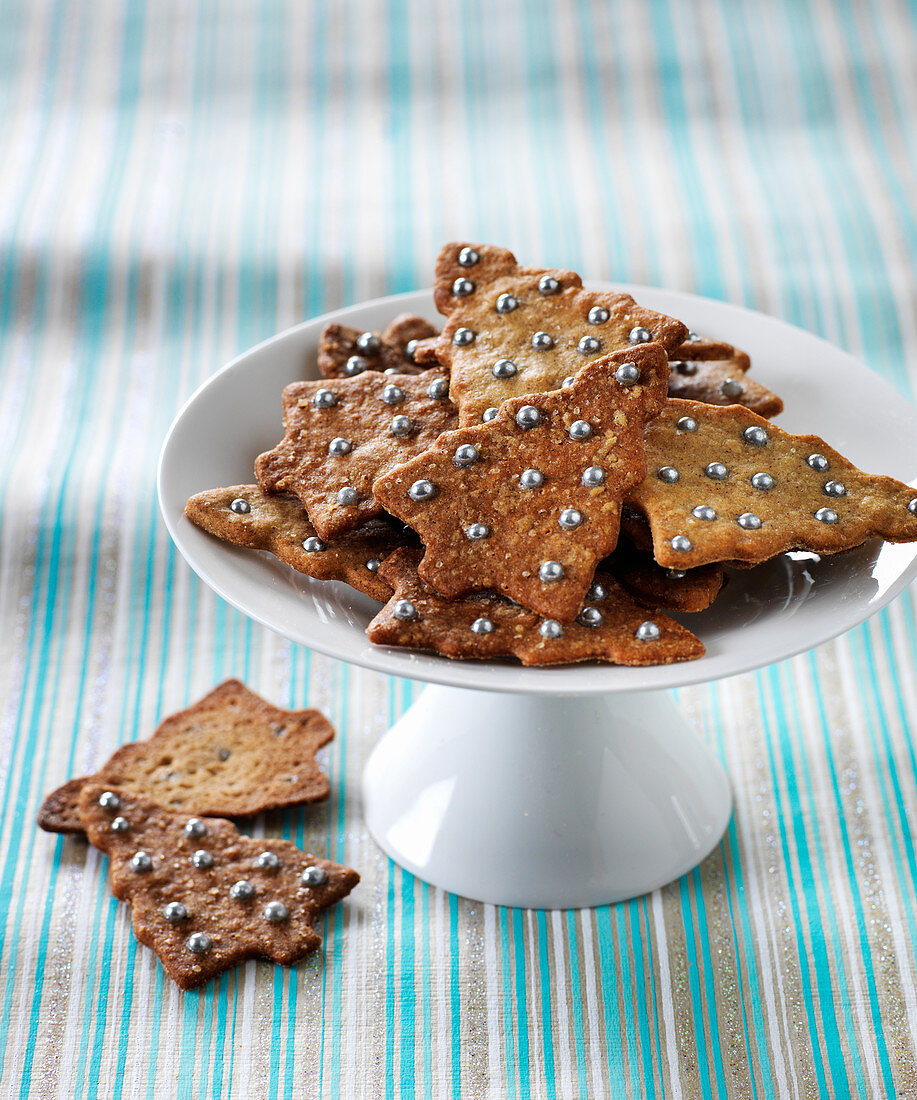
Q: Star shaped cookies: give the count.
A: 0